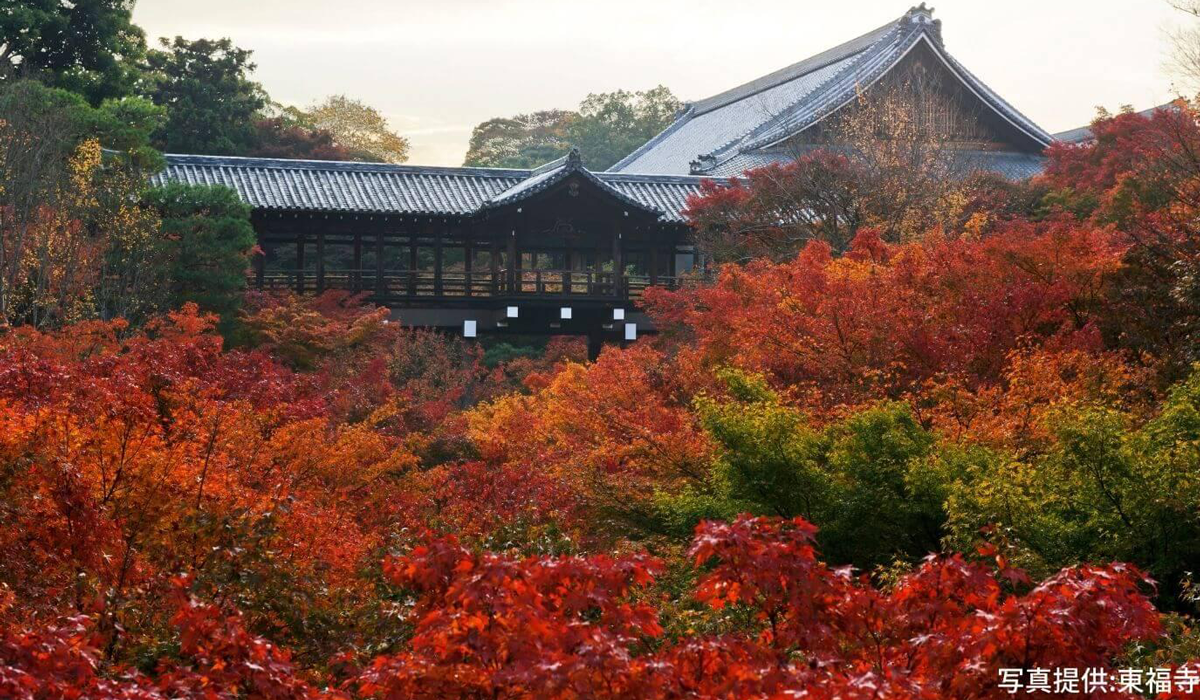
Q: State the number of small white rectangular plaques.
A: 5